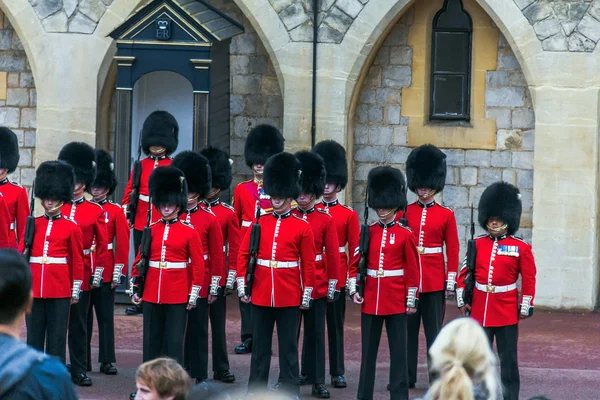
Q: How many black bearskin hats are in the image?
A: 15